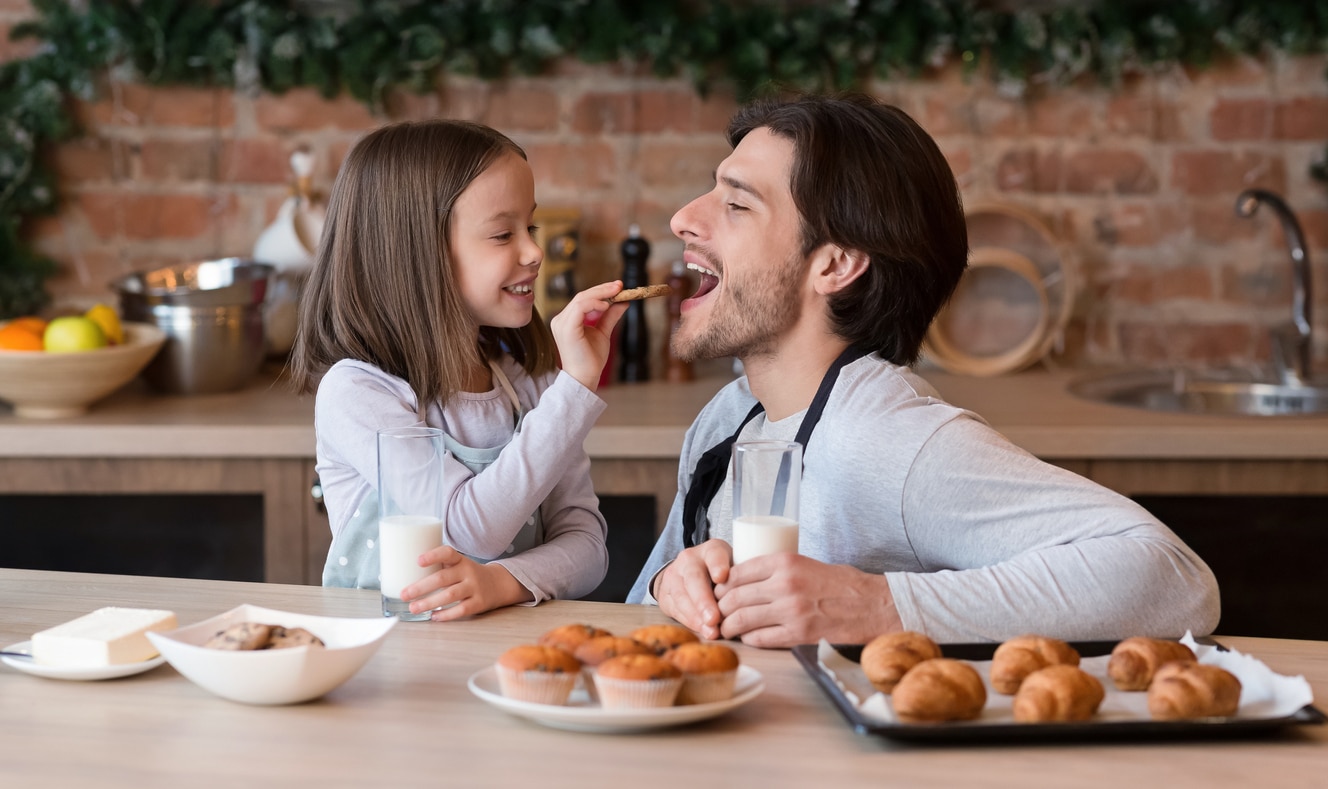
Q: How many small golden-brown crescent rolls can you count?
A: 6